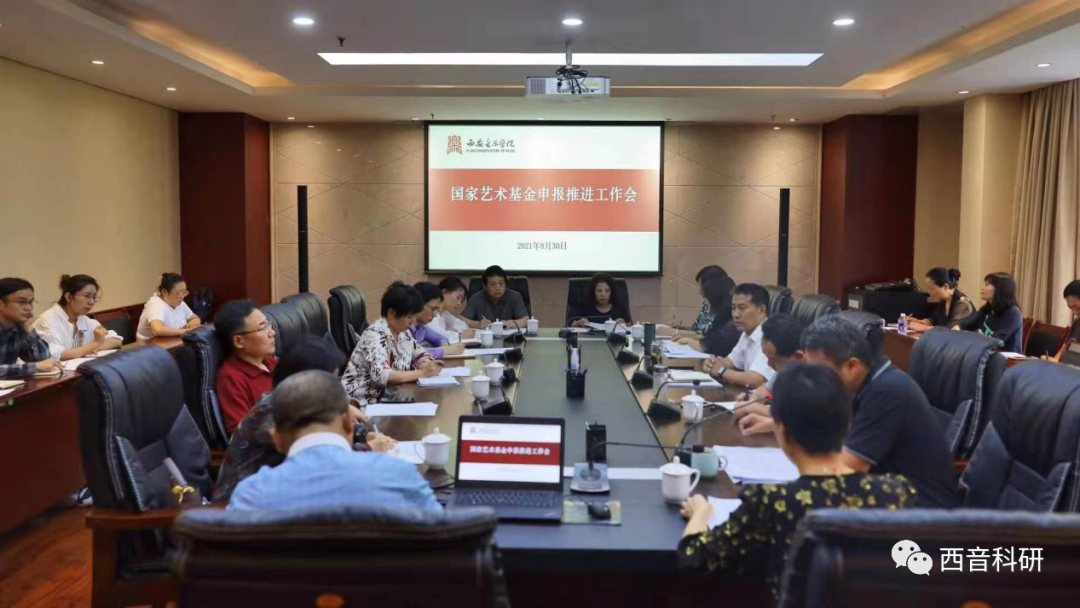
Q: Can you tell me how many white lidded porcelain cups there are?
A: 10